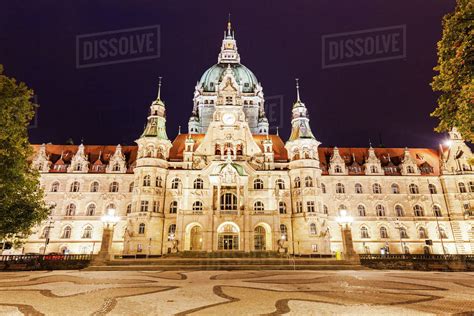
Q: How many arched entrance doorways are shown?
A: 3